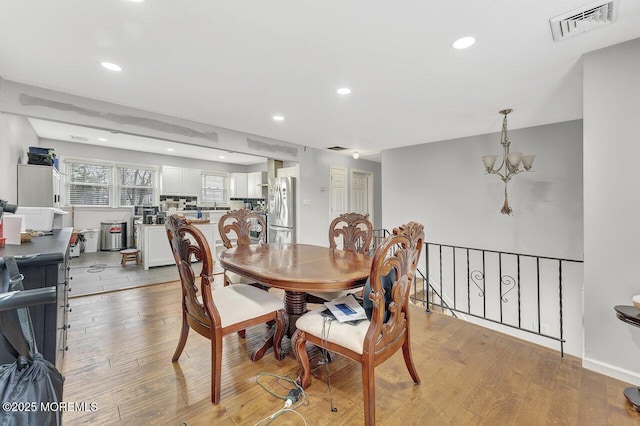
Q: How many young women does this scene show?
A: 0